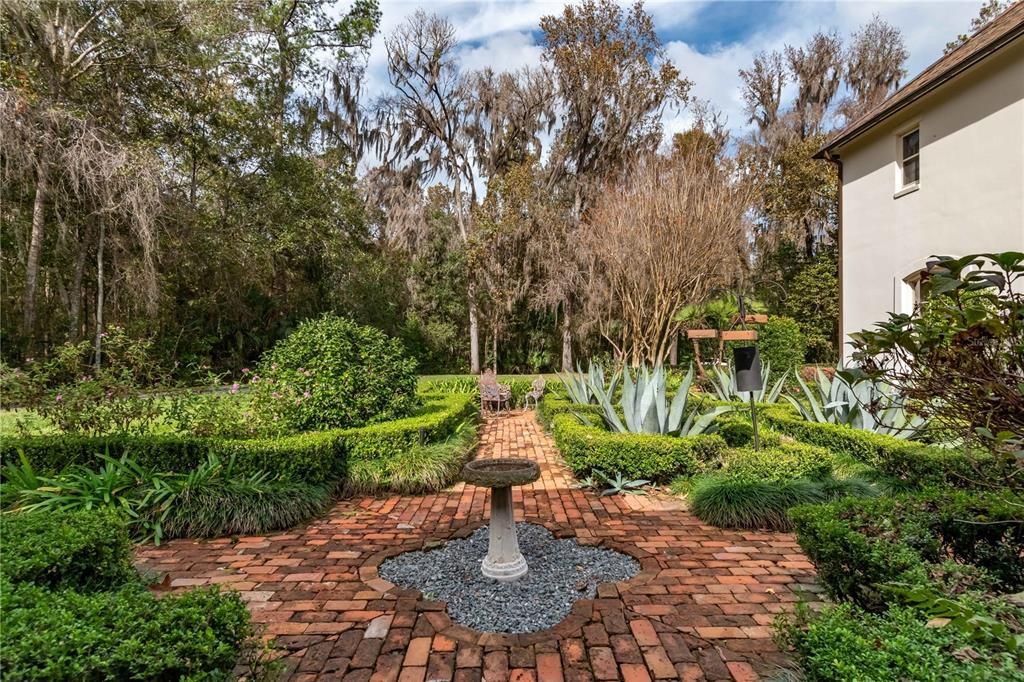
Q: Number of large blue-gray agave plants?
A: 4